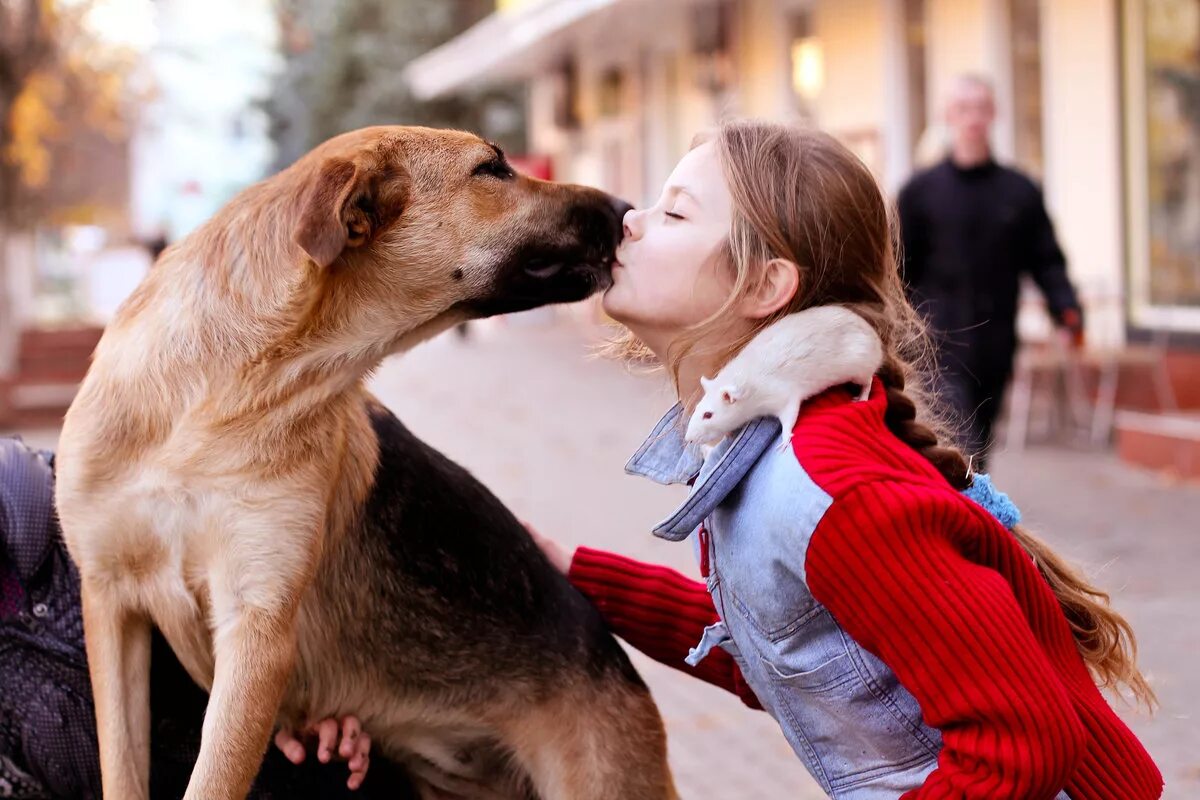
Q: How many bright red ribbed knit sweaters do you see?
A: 1